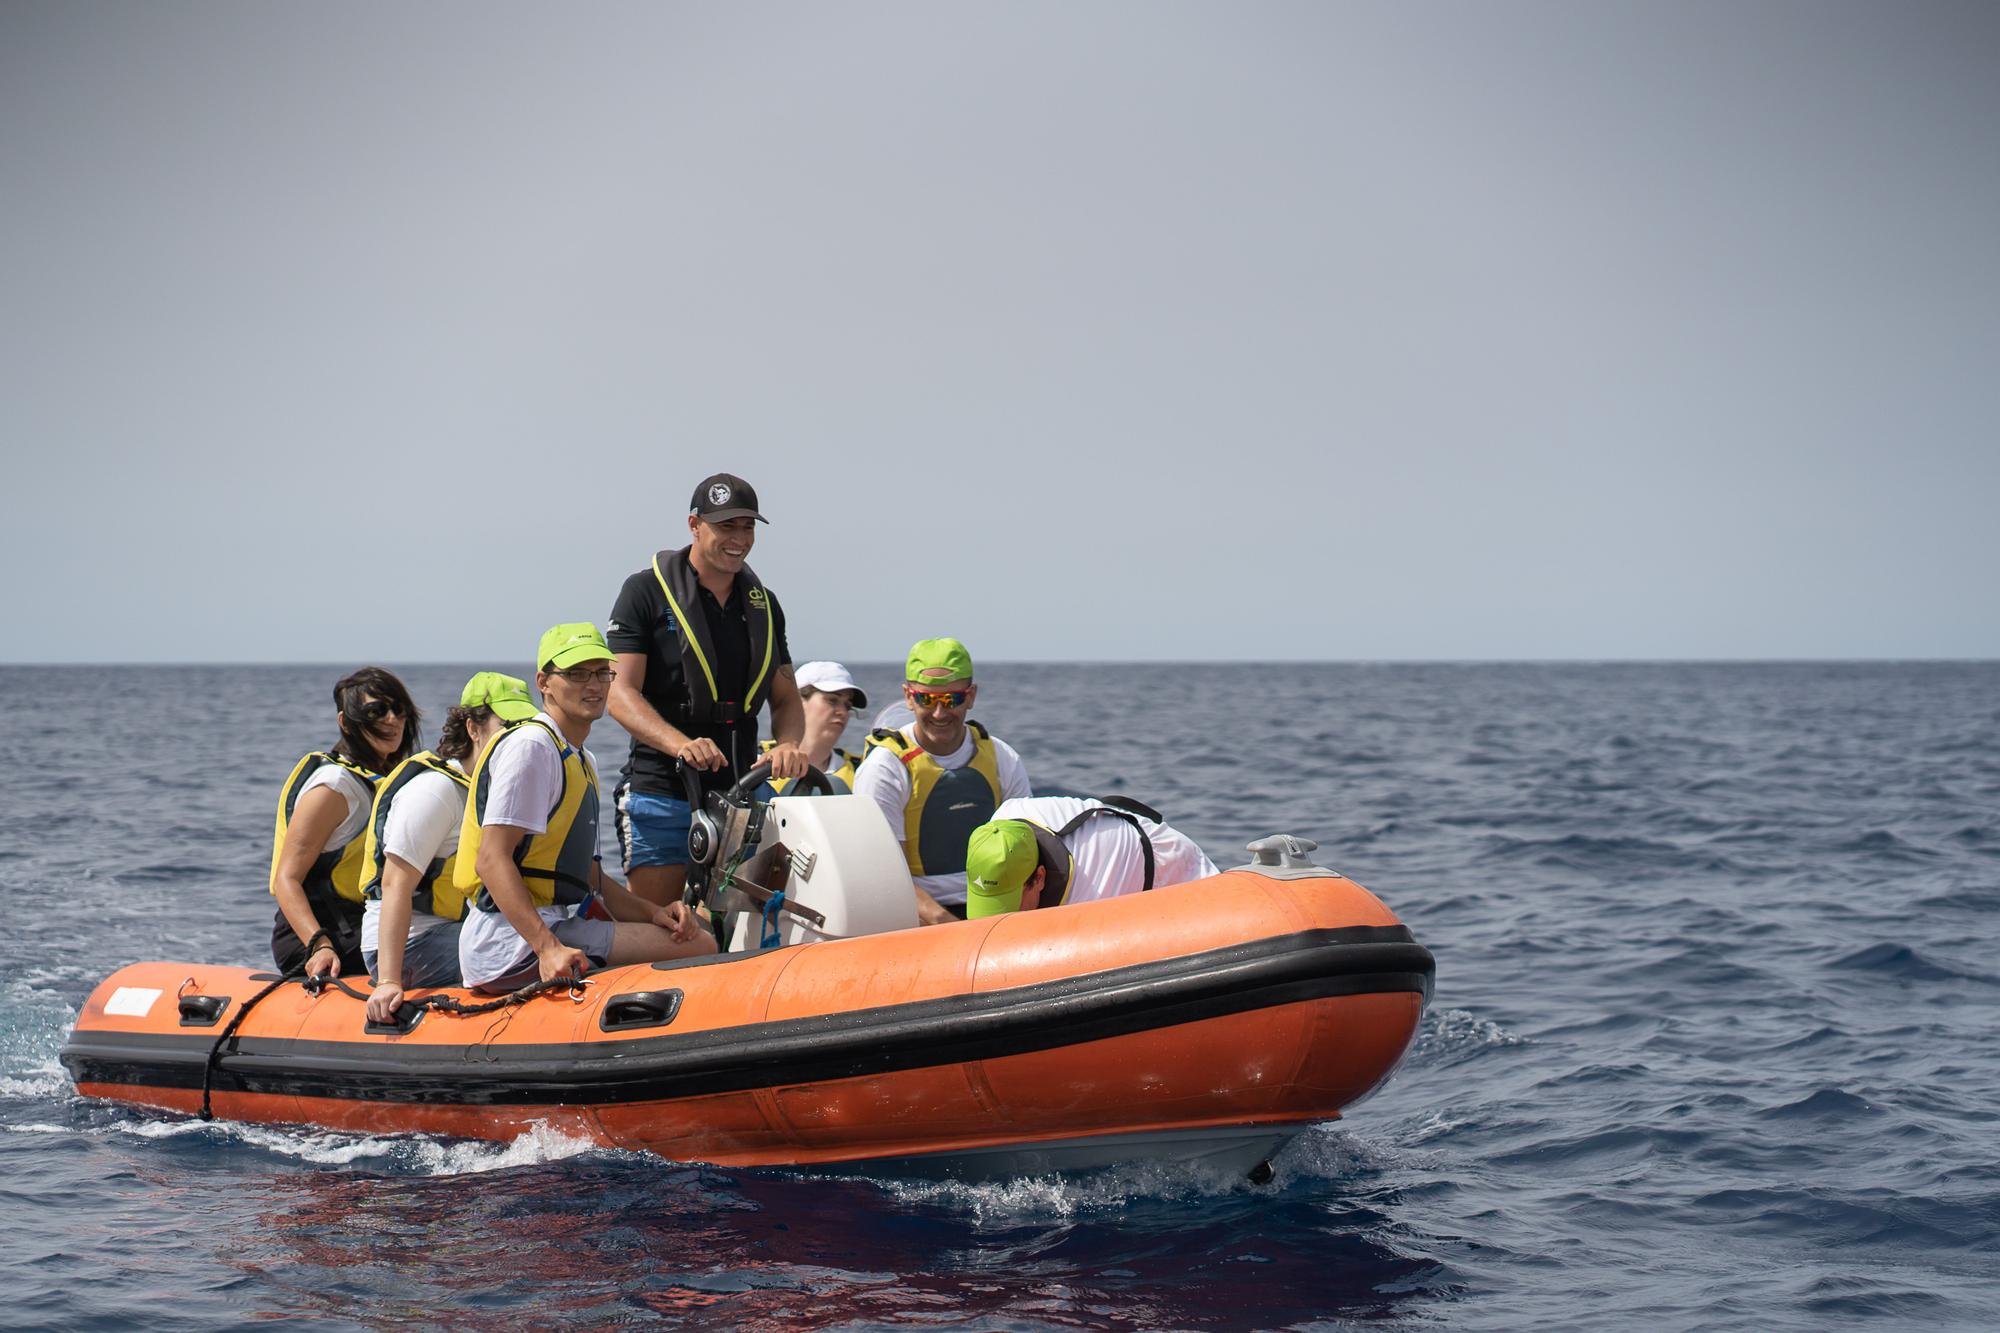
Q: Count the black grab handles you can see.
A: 3